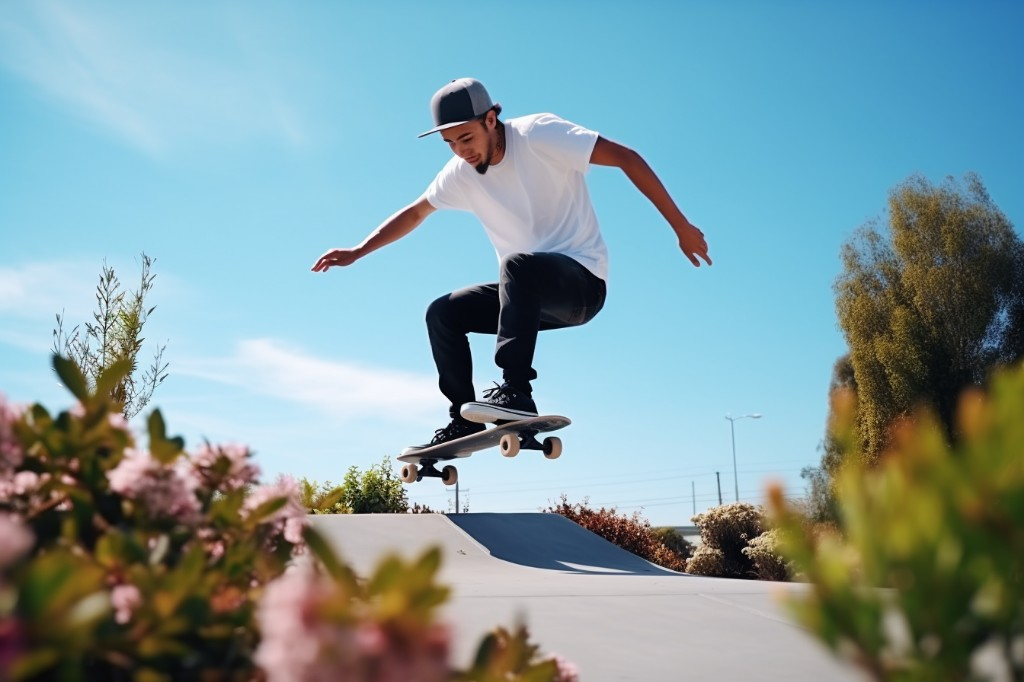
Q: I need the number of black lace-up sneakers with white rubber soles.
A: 2